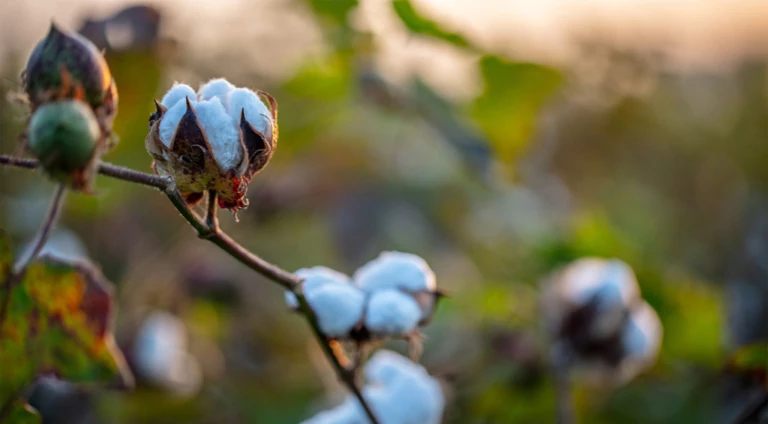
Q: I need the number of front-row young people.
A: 0